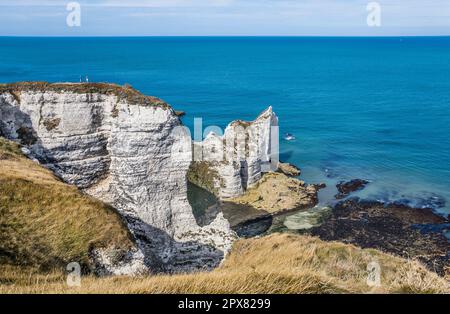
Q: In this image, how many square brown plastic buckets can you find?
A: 0